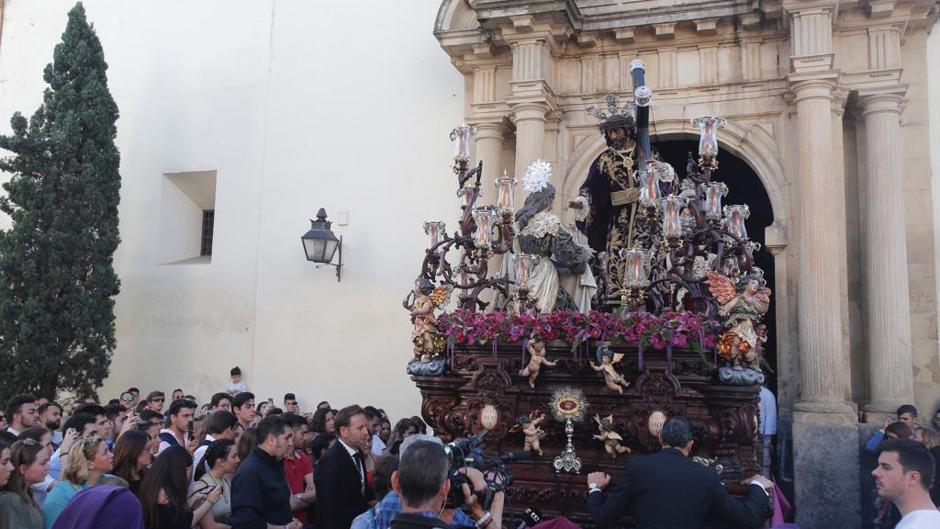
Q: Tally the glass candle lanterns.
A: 12